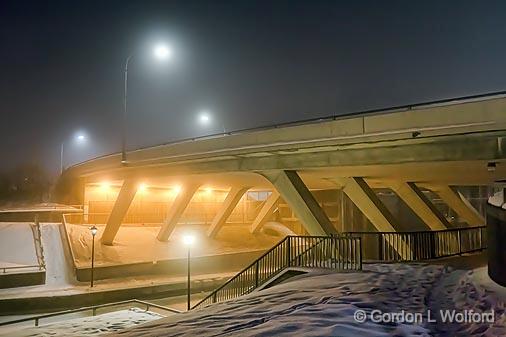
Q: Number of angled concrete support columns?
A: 8